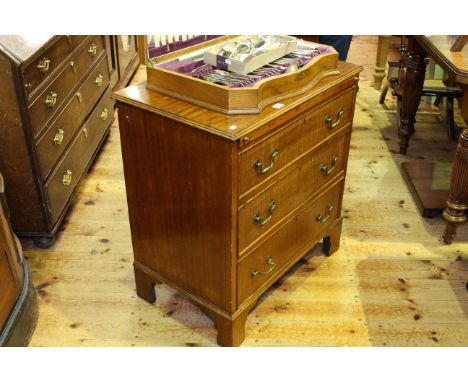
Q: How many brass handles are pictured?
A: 13